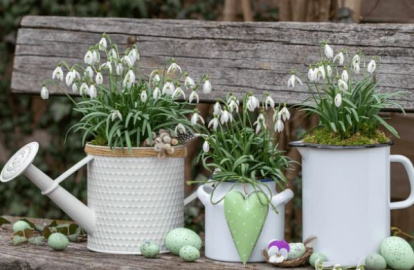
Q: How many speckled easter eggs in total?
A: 9